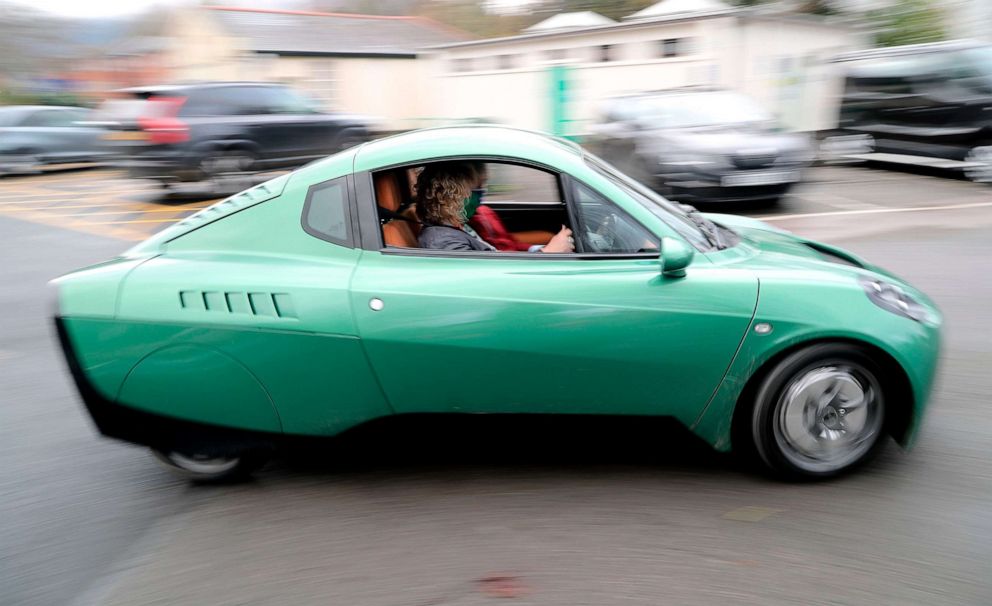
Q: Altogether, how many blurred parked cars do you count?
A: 4